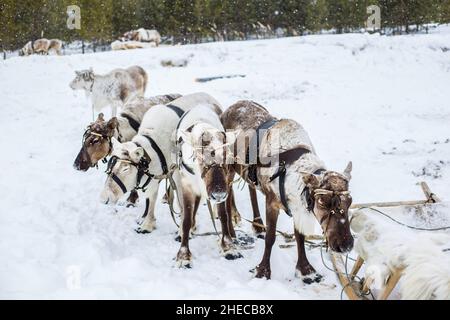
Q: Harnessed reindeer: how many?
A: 4